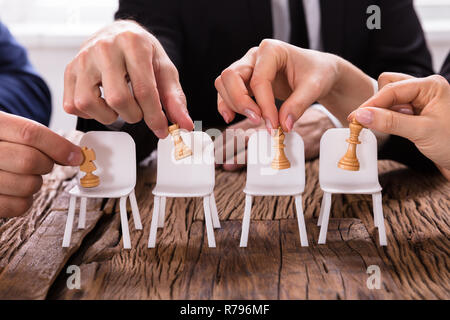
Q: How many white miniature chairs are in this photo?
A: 4